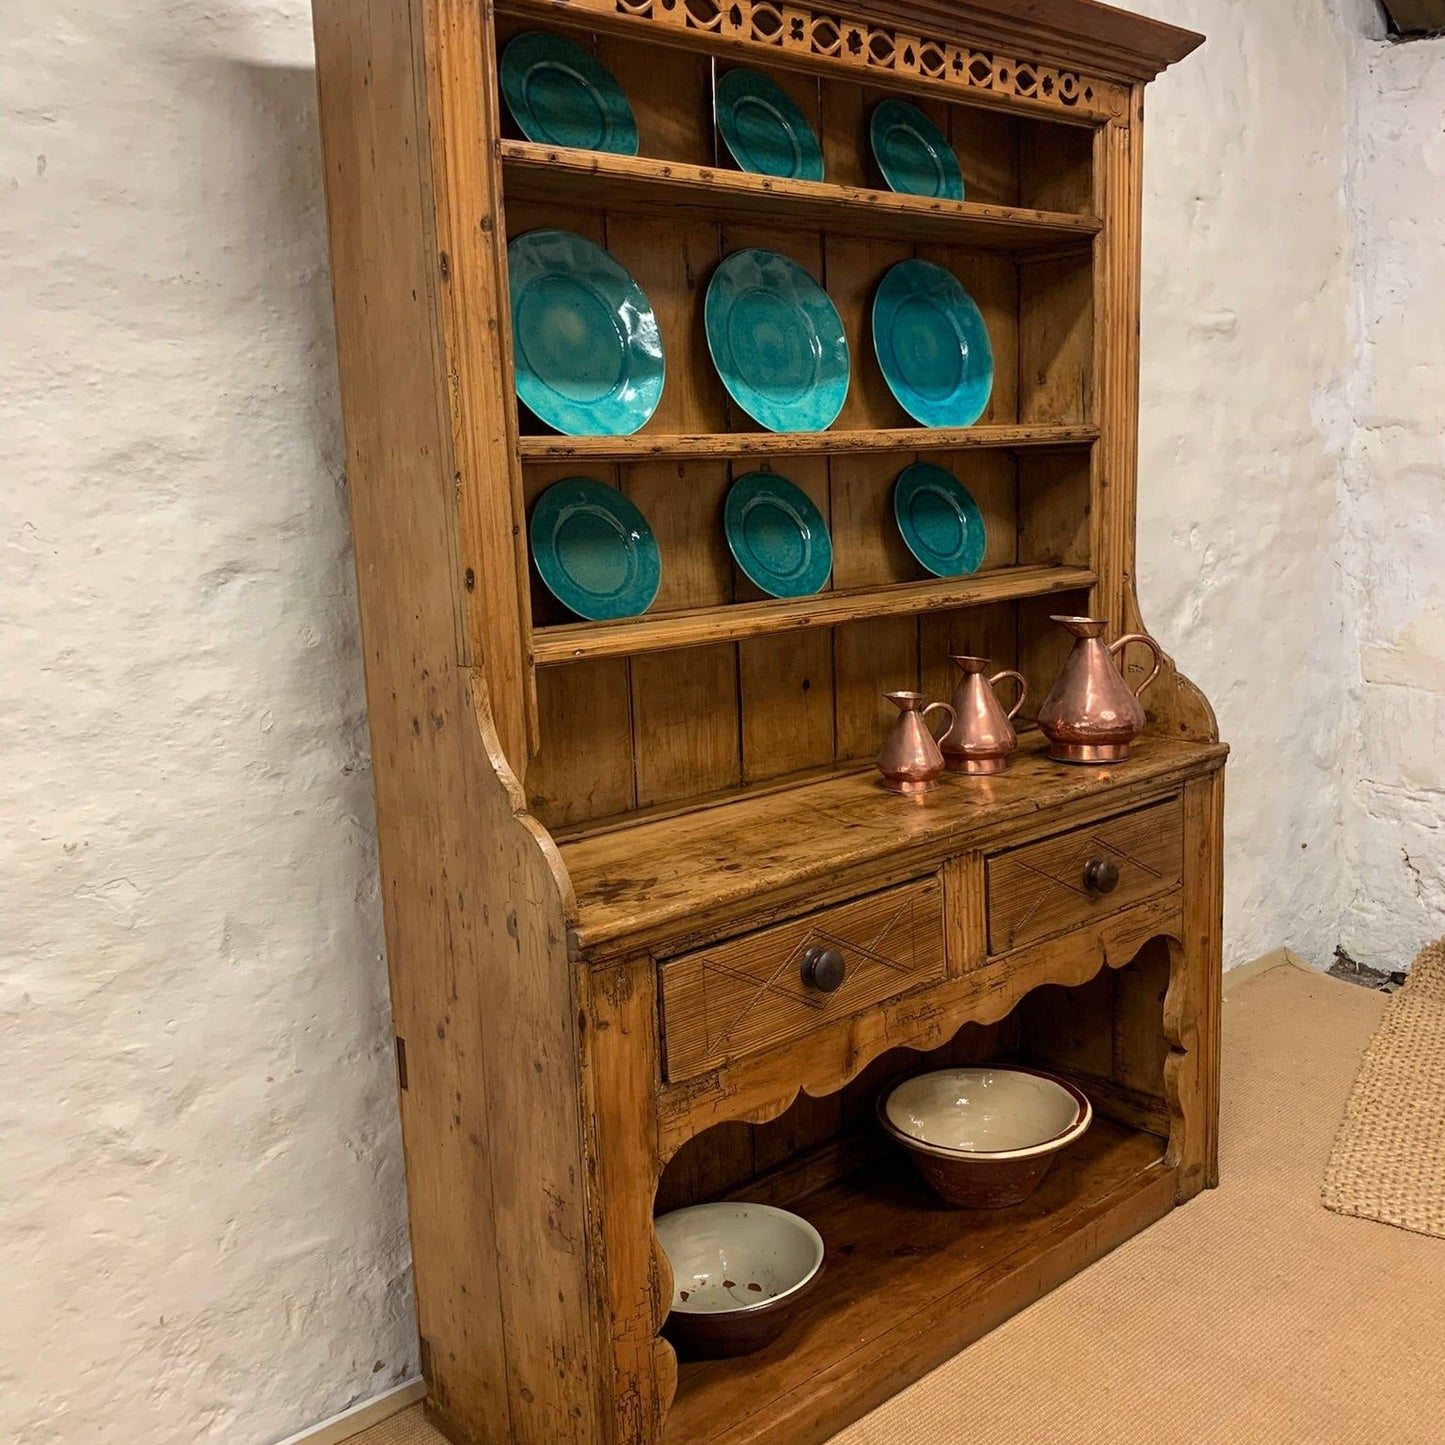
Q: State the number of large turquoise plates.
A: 3